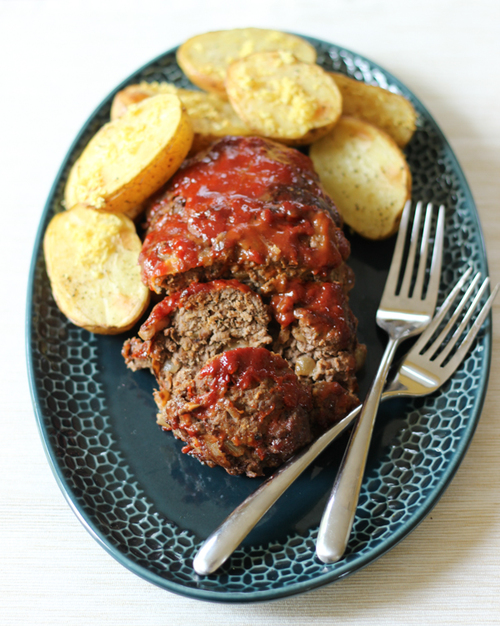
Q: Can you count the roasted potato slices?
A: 7